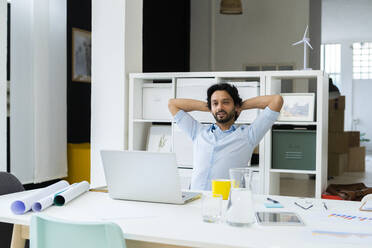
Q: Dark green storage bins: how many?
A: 1